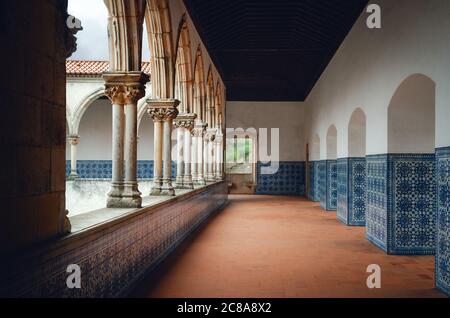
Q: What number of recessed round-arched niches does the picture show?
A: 4